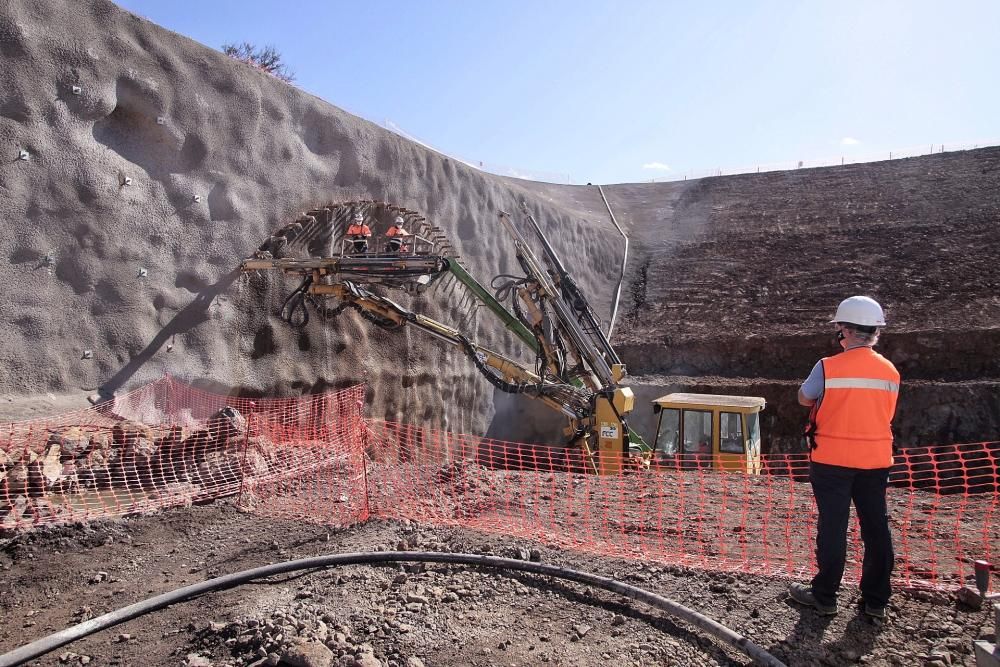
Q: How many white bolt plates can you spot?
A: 9